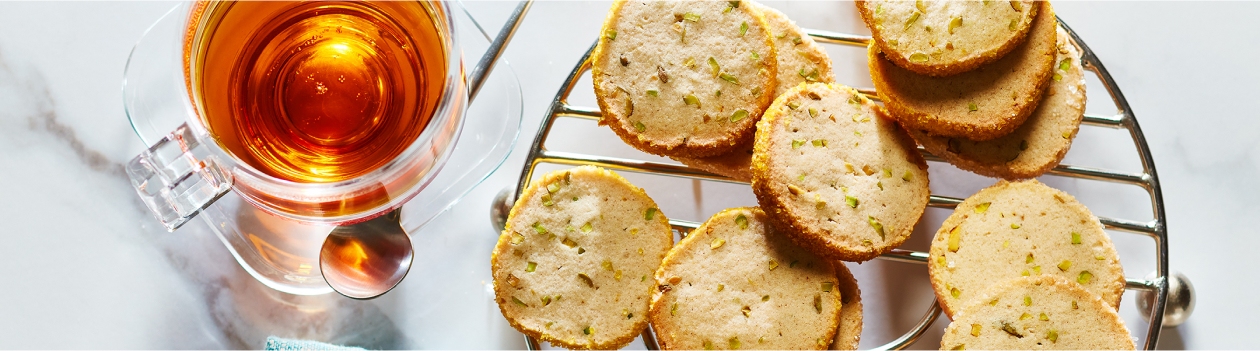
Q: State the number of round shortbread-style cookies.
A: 11